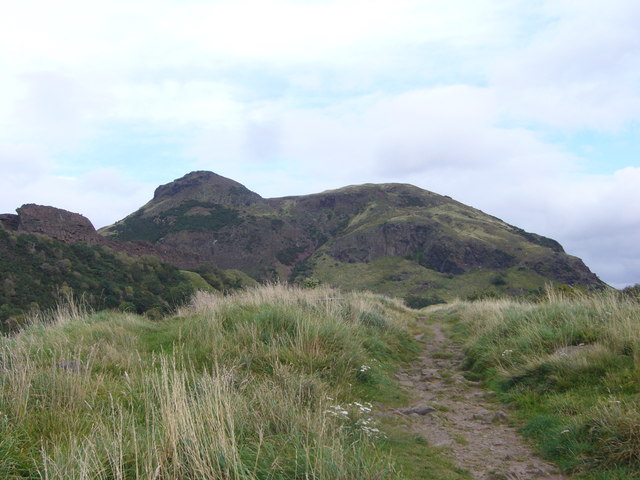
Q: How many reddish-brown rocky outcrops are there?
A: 1